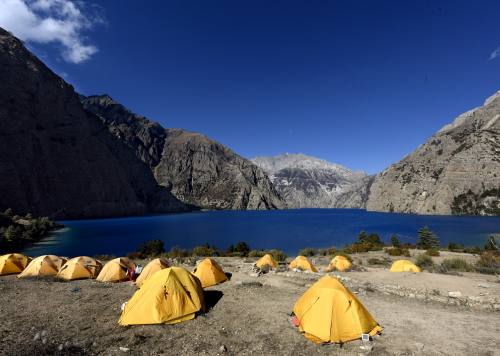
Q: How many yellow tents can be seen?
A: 12